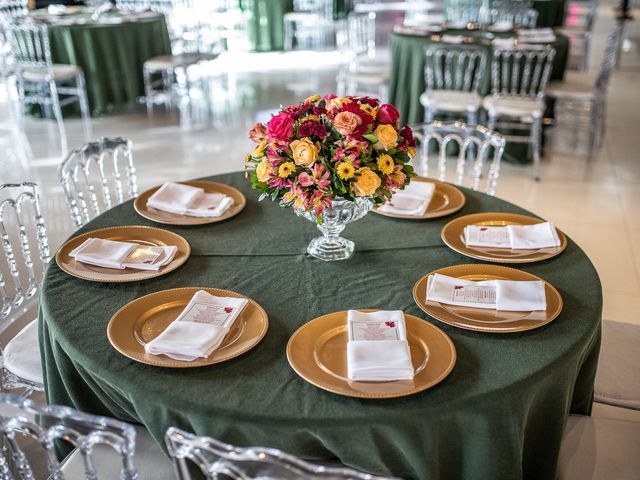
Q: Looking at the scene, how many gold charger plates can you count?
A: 7